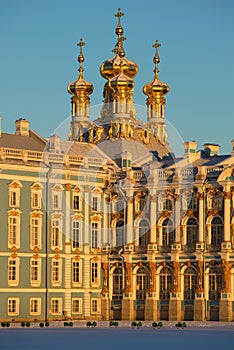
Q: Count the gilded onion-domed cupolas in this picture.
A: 4